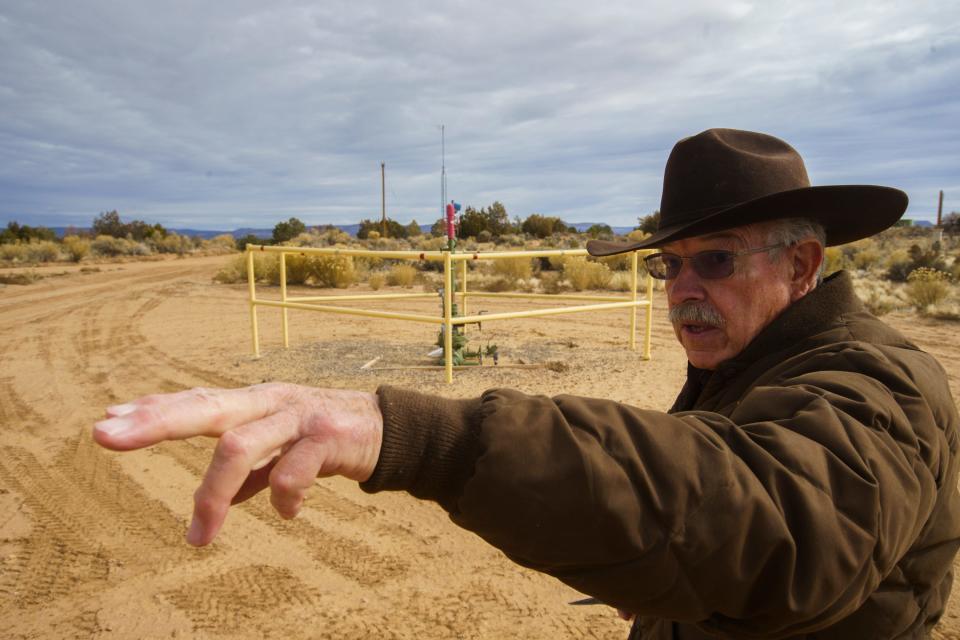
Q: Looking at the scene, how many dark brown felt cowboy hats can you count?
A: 1